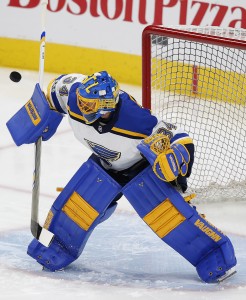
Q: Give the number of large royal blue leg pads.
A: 2